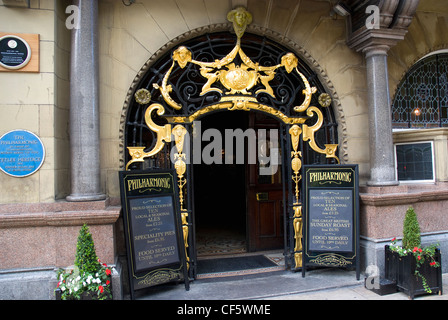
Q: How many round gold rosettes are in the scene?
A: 2